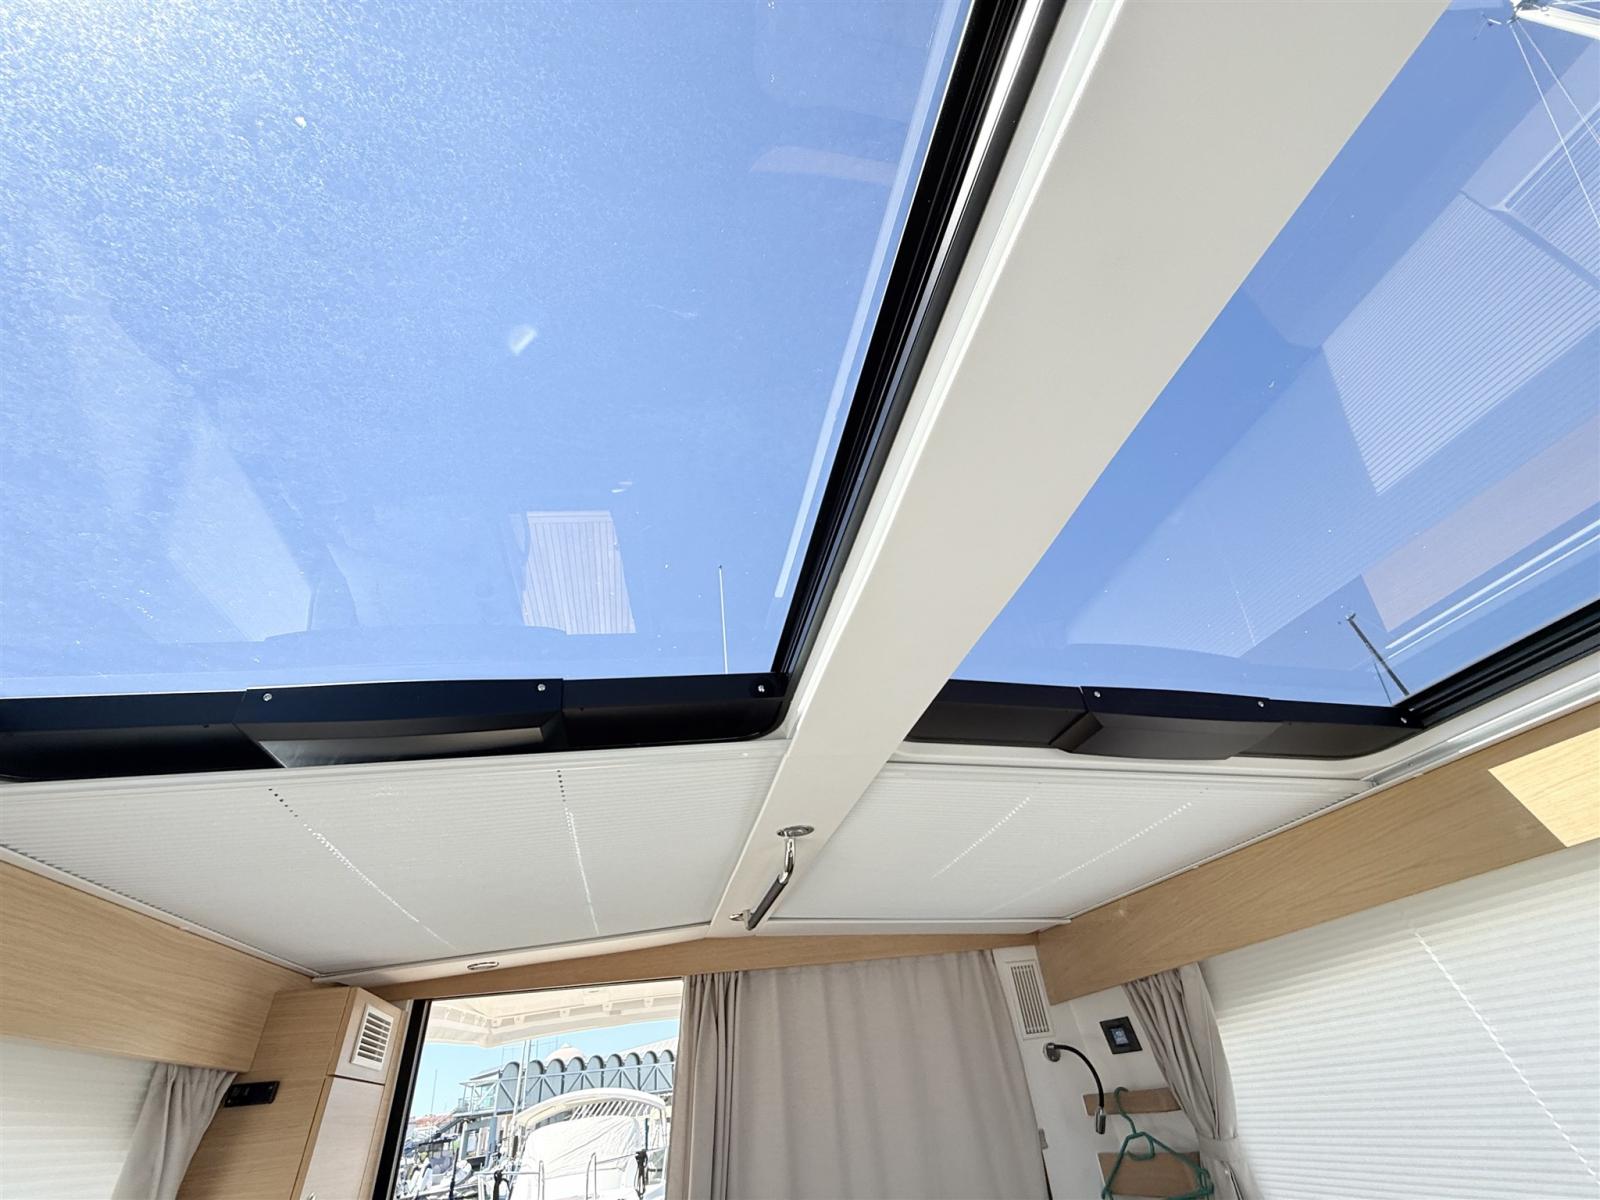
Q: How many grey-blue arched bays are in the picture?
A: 9